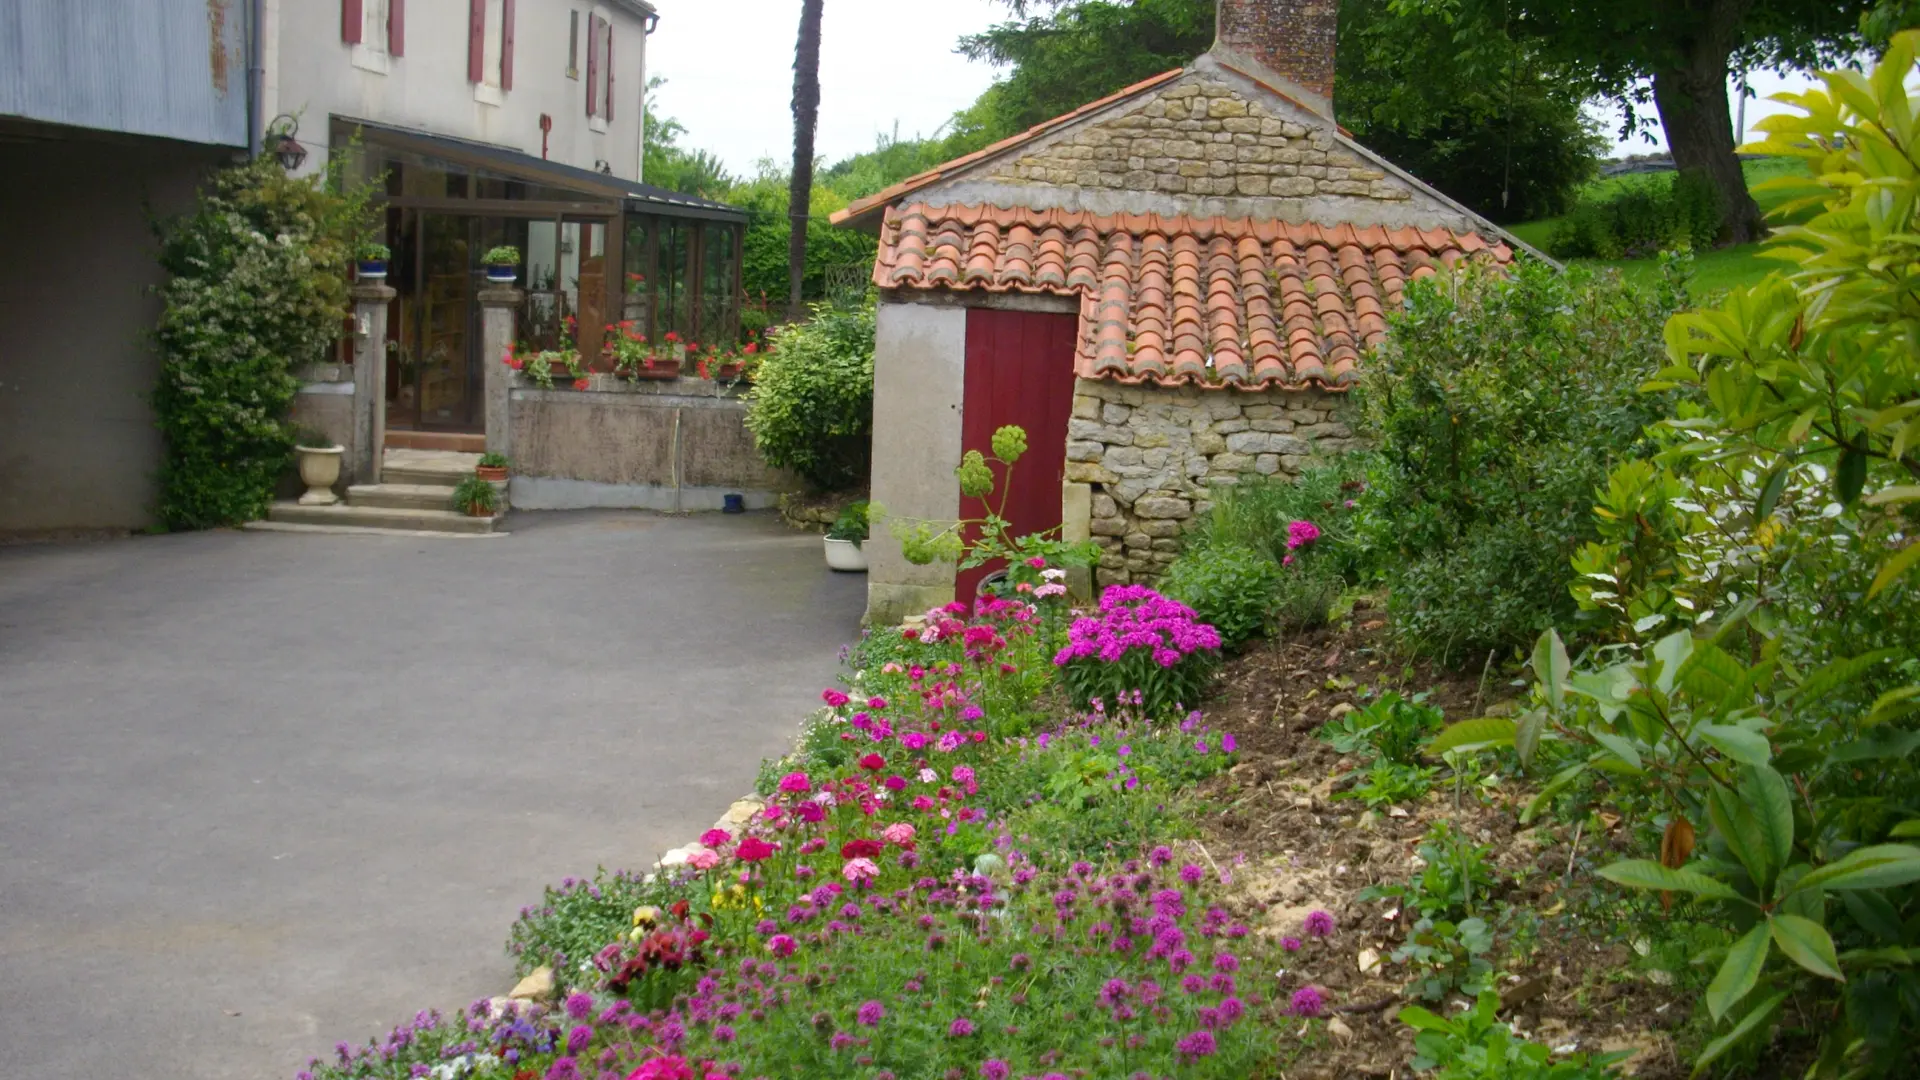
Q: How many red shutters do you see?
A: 6